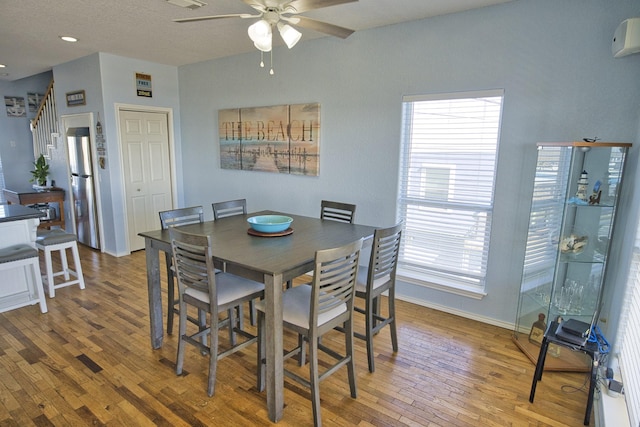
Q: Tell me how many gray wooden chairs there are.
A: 6